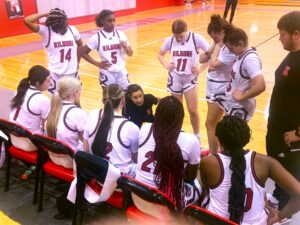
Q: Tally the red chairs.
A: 5